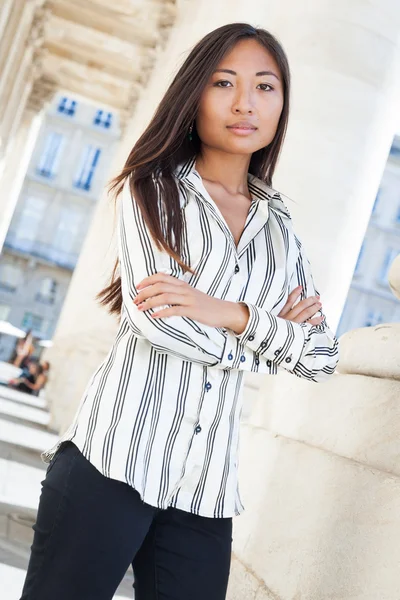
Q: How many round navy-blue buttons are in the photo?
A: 11